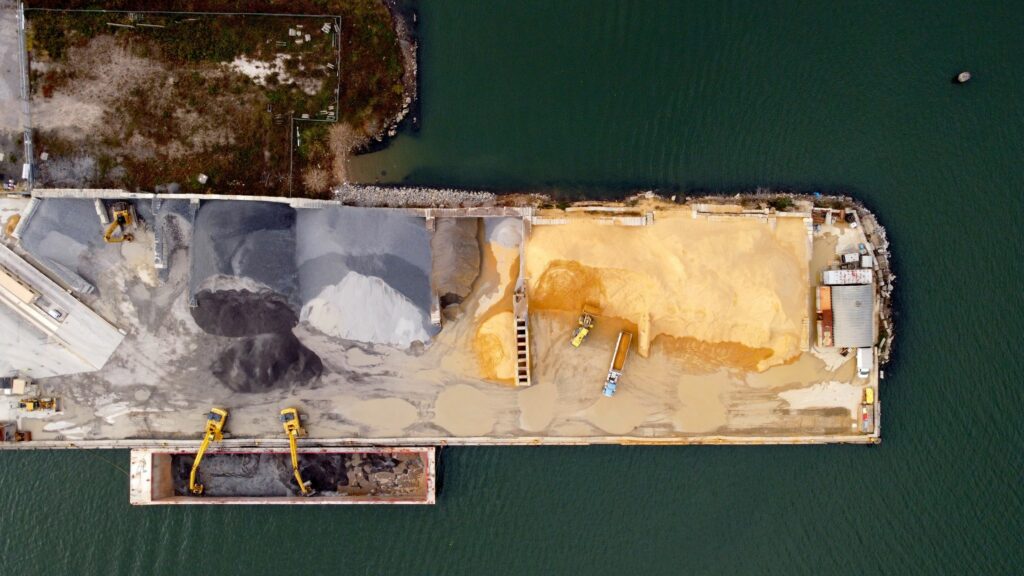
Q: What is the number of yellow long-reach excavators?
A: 2